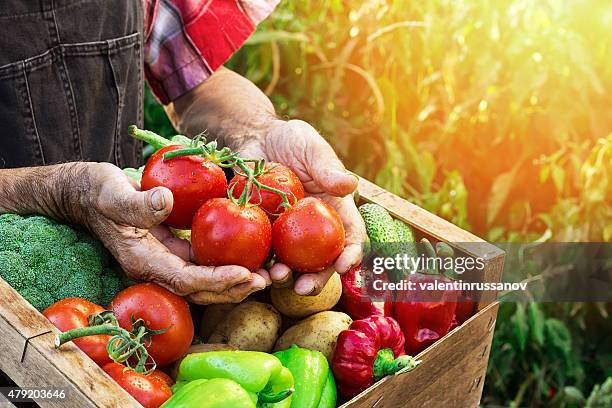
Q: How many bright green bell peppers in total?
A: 3